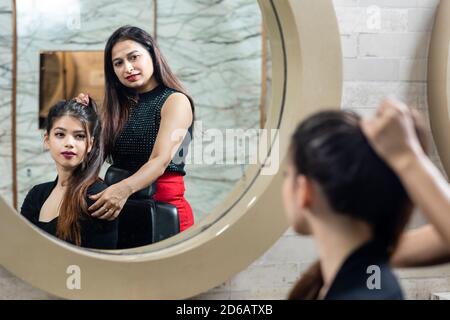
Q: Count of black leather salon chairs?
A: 1